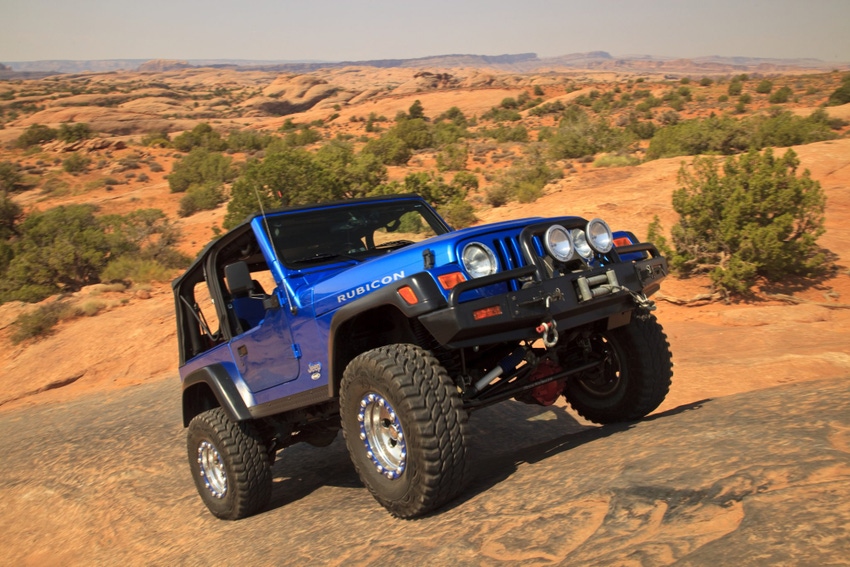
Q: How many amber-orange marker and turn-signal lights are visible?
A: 4